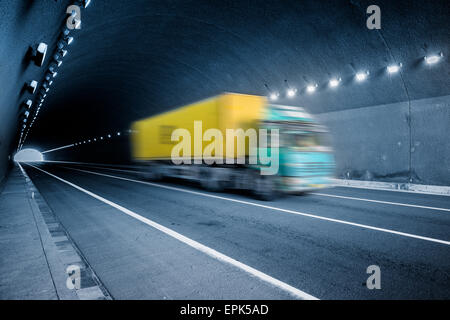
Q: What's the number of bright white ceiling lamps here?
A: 7